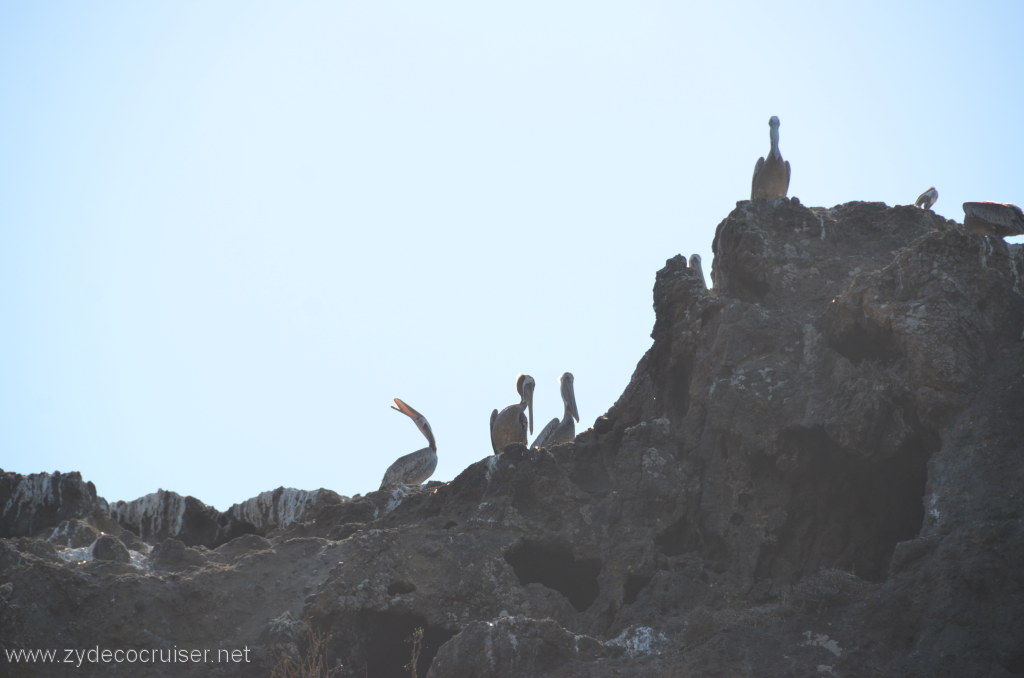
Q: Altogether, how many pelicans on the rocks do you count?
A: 7